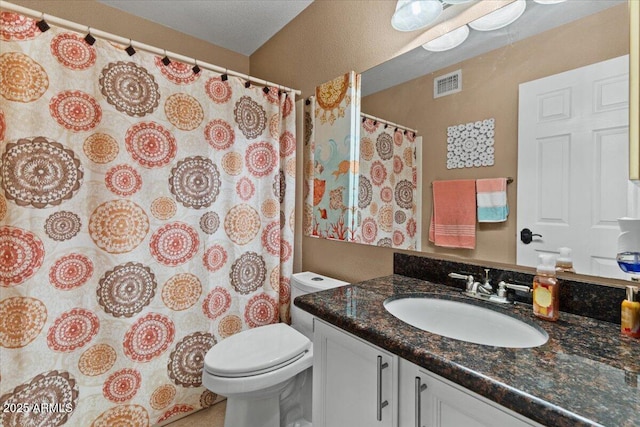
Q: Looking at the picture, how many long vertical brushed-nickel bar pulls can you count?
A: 2